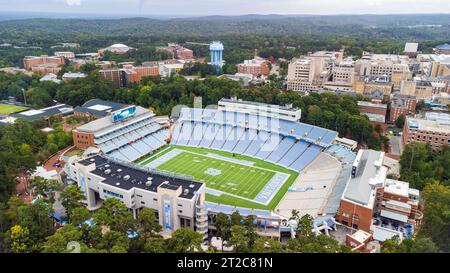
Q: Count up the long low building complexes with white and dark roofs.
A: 2